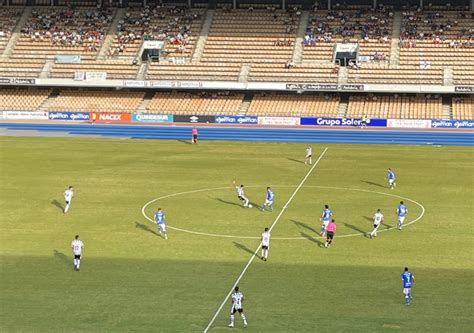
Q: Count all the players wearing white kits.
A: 7